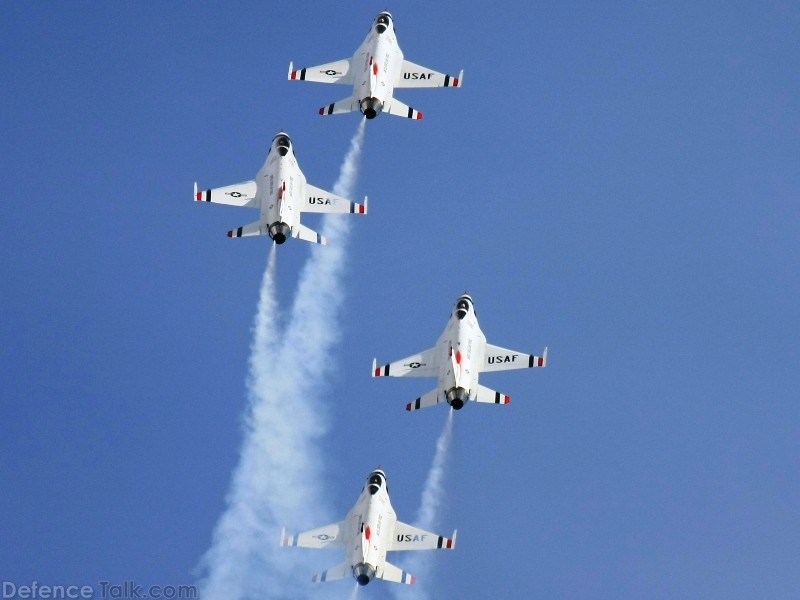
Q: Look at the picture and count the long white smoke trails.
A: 3